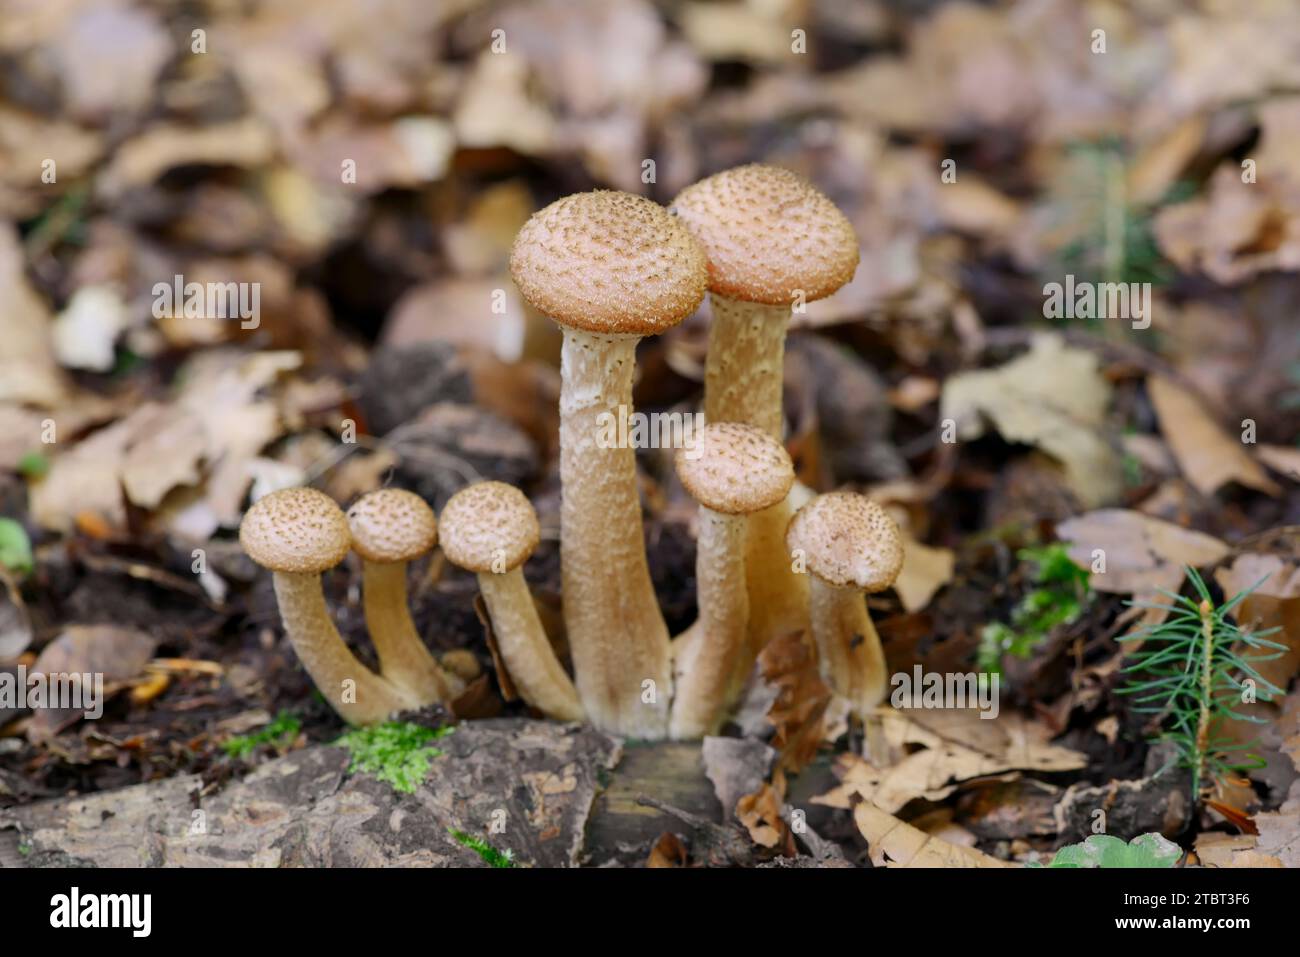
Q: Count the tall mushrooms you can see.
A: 2